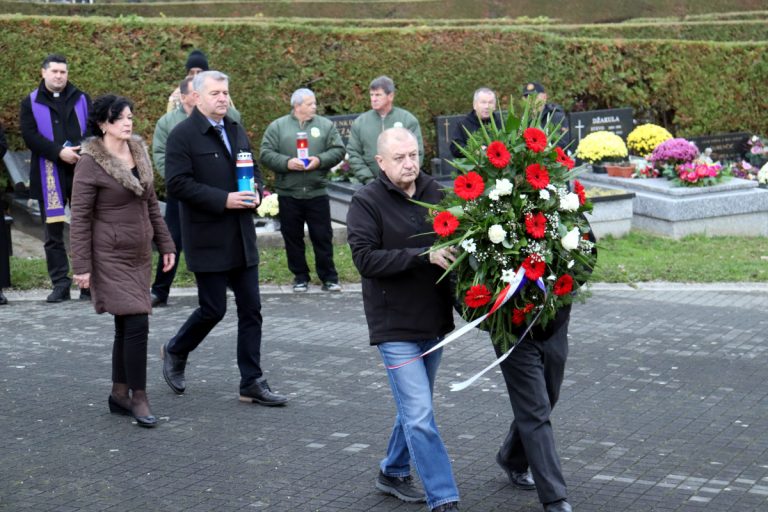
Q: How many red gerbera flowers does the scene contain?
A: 12